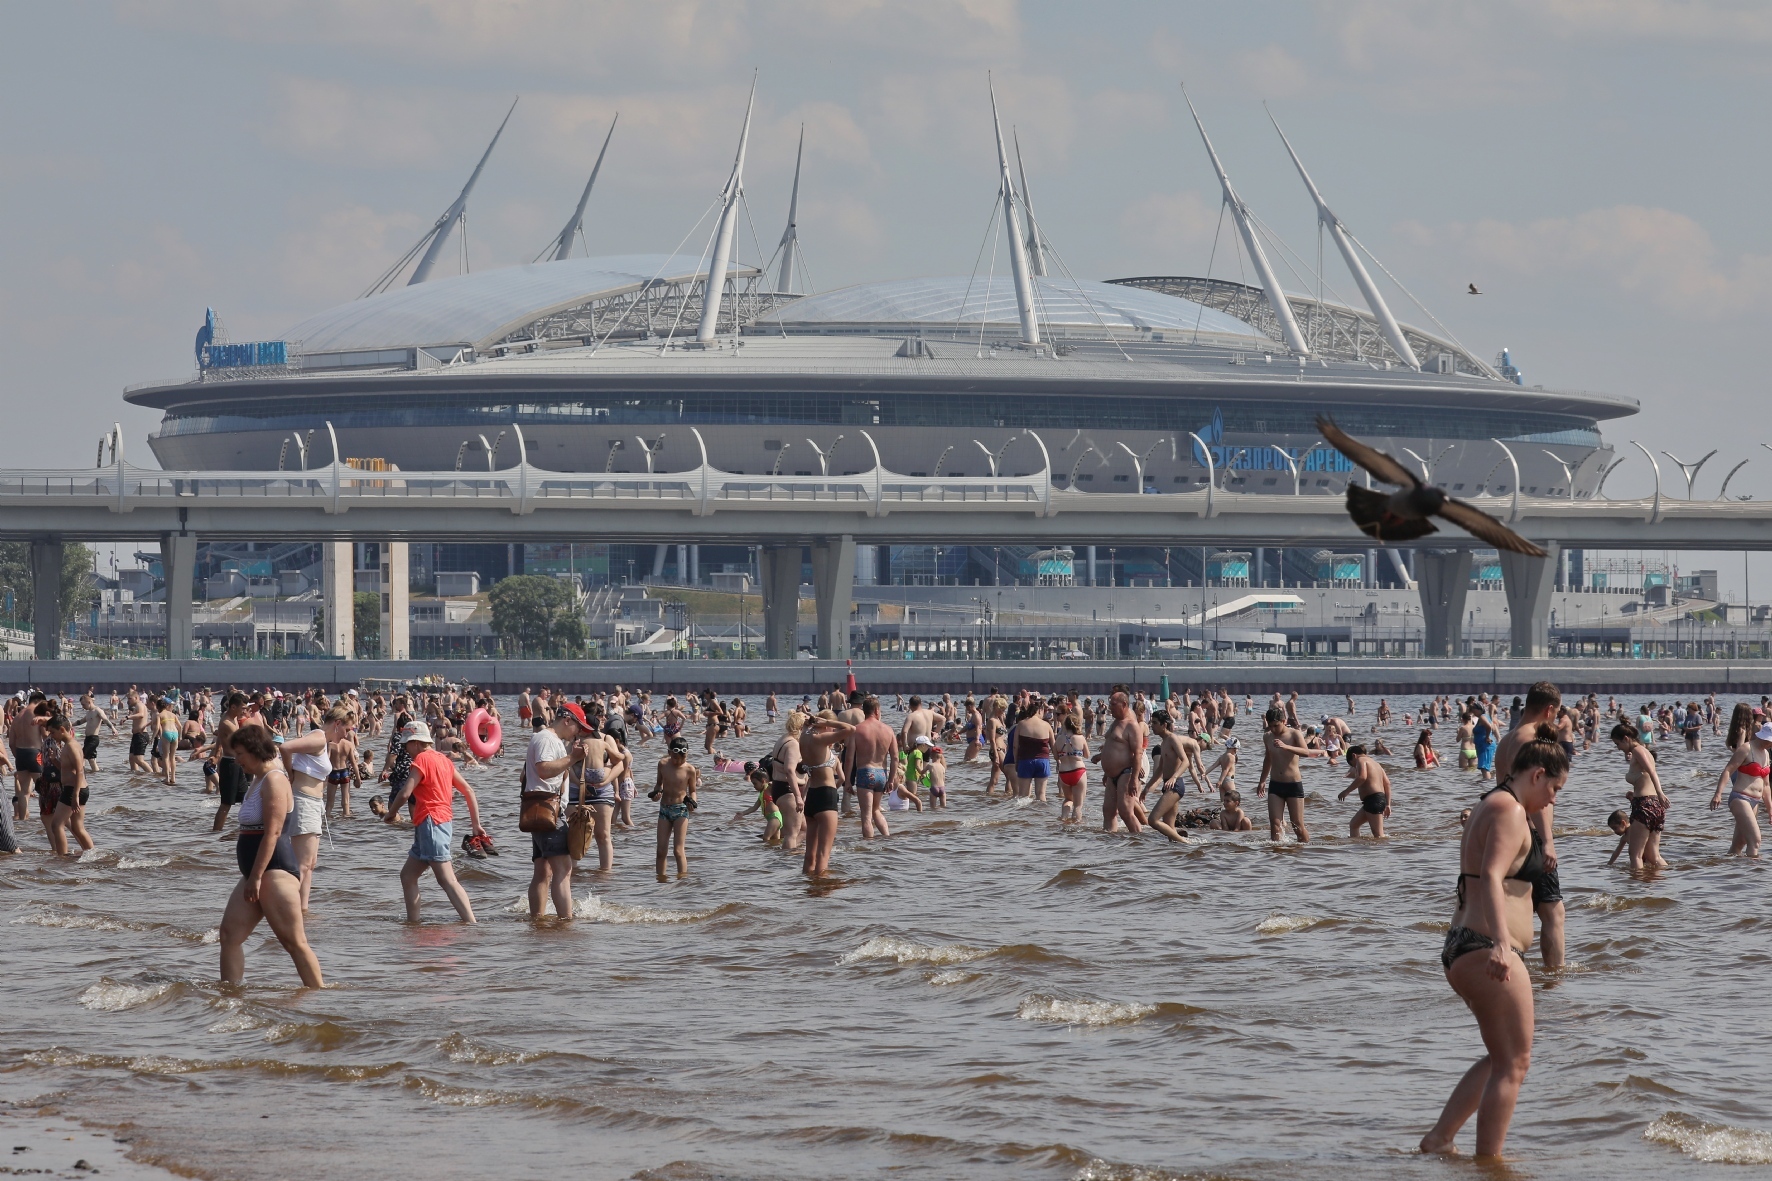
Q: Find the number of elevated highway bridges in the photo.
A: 1